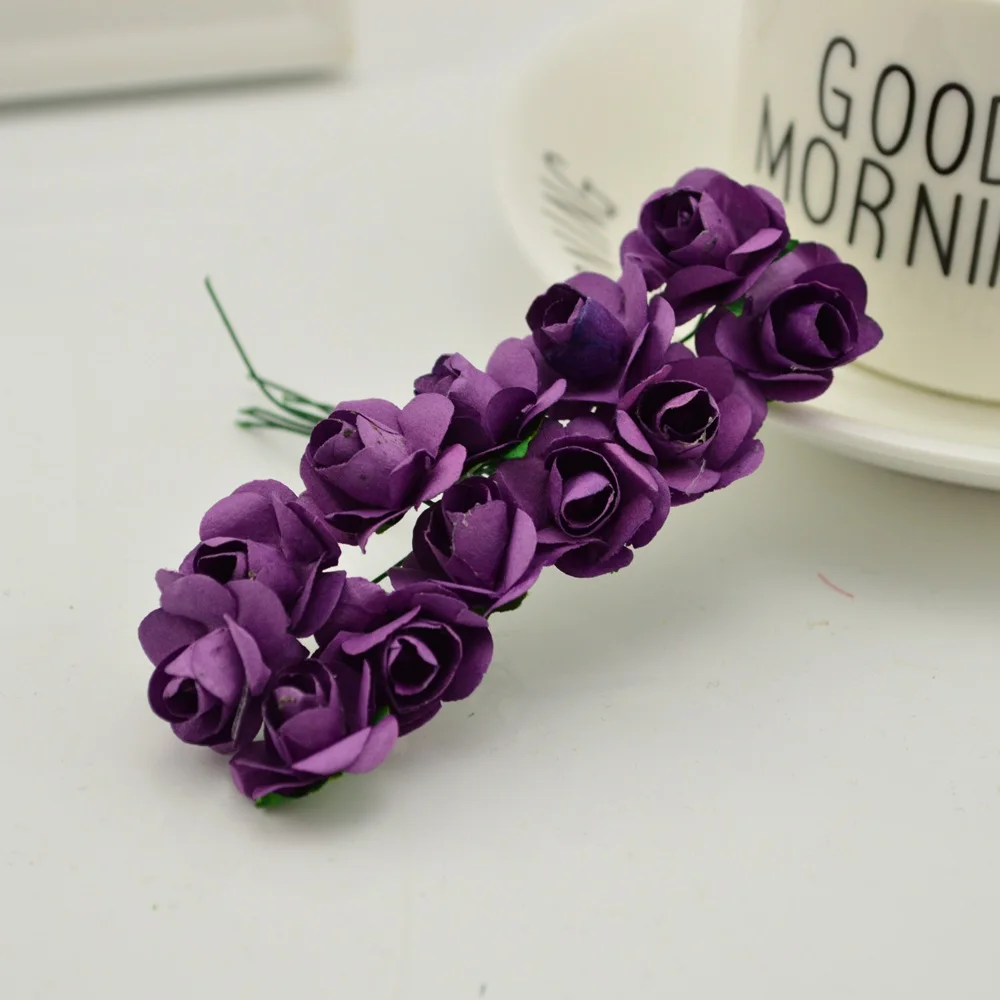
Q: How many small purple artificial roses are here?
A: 12